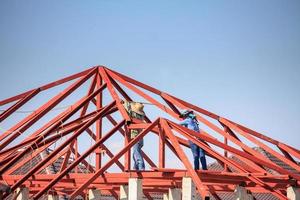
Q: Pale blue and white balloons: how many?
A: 0